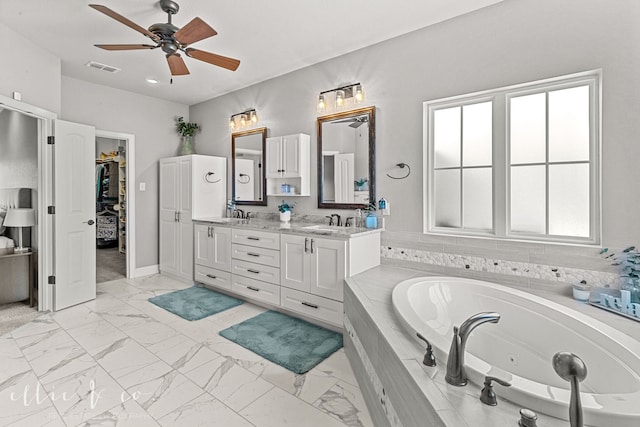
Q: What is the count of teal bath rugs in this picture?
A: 2